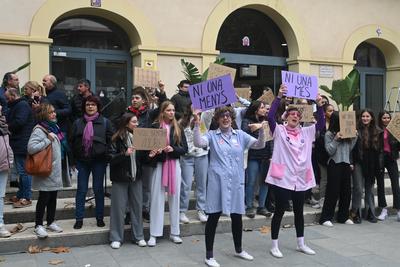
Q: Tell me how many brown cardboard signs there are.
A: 9